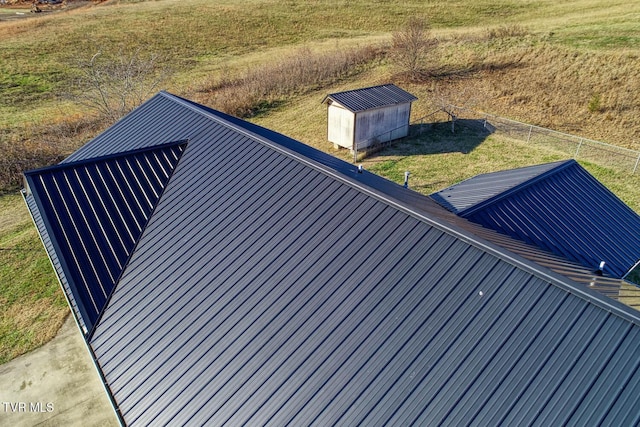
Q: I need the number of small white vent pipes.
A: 3